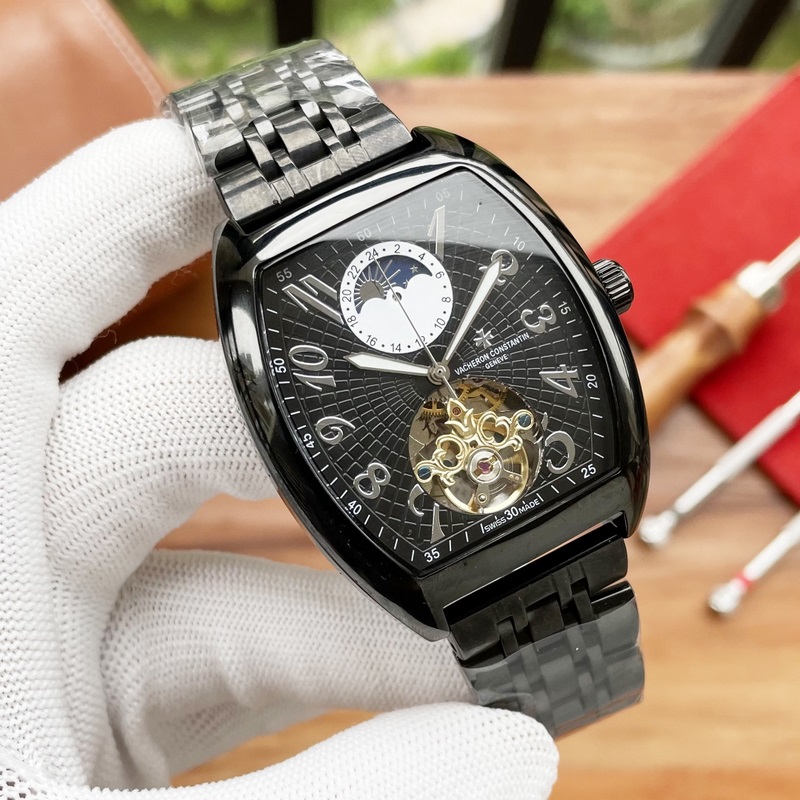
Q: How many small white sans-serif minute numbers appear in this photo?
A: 12